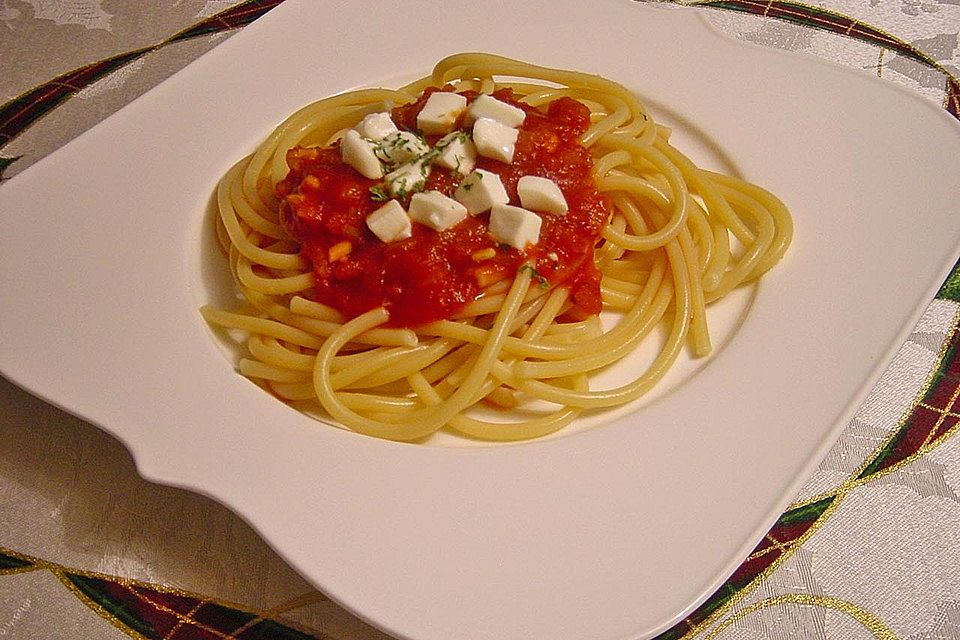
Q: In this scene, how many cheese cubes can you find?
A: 13